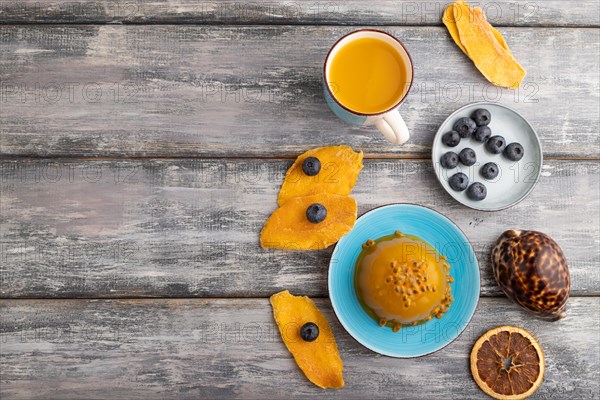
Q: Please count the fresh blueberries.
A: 14